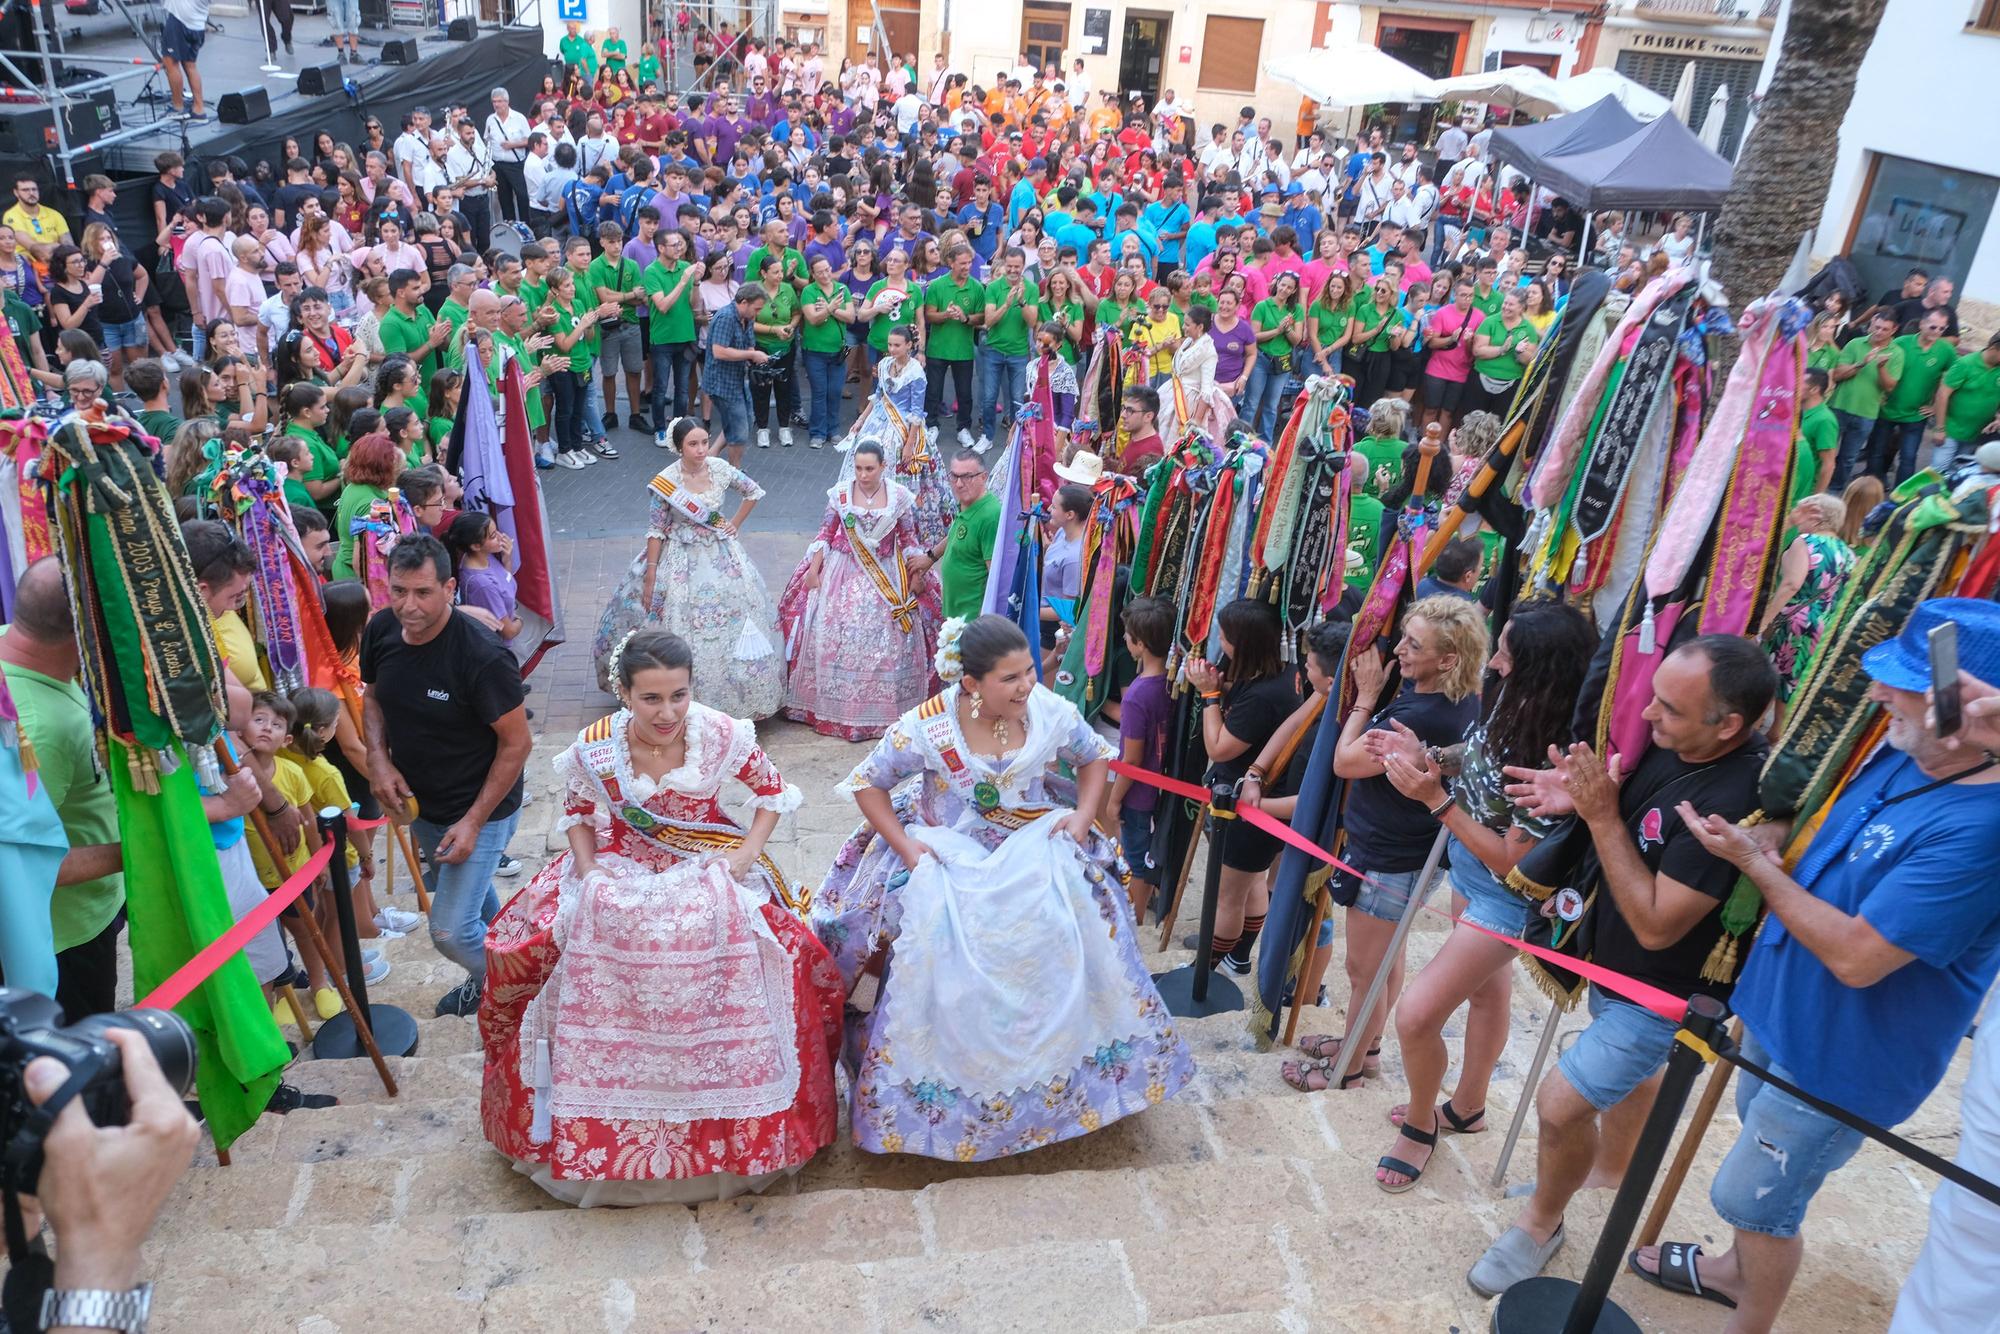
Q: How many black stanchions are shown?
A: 3